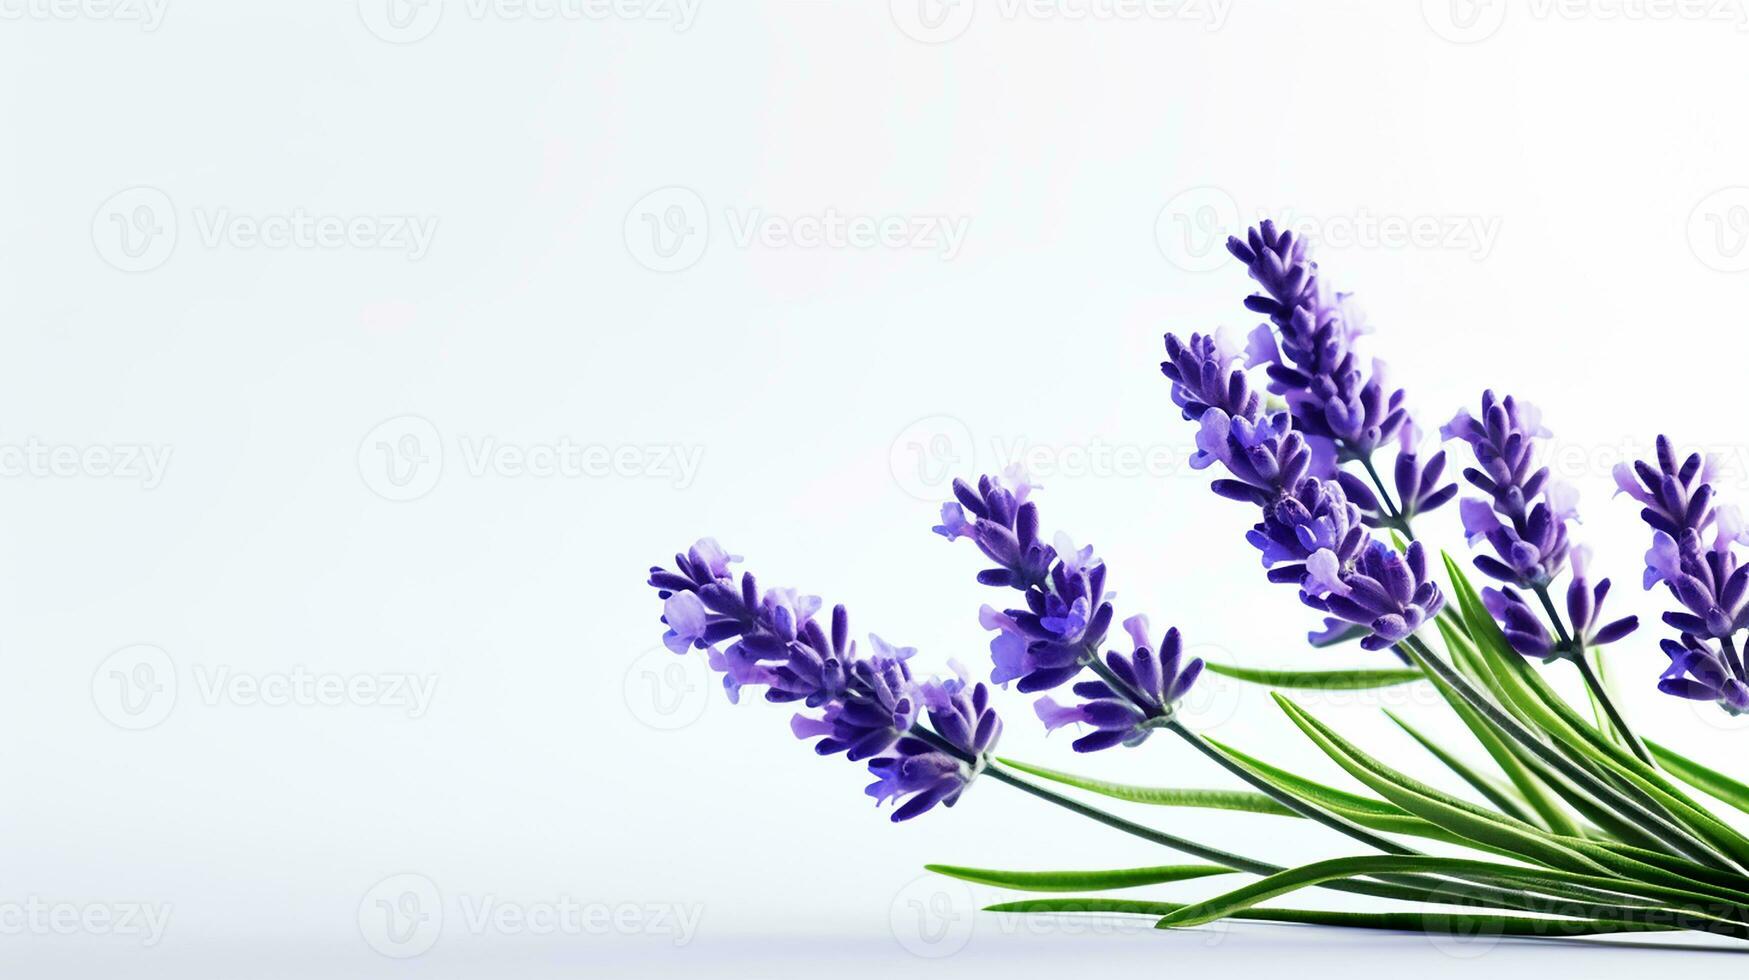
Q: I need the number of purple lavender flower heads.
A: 6